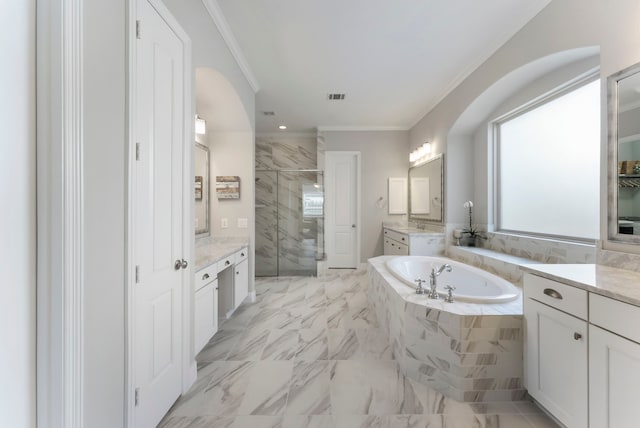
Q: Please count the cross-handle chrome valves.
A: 2